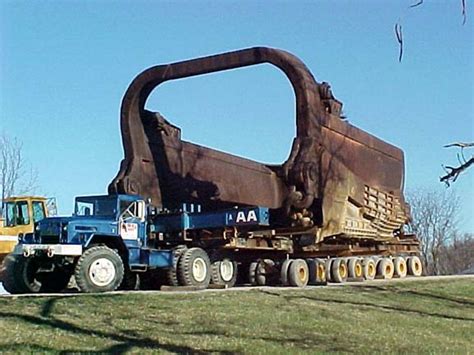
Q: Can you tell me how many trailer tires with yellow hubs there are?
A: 8